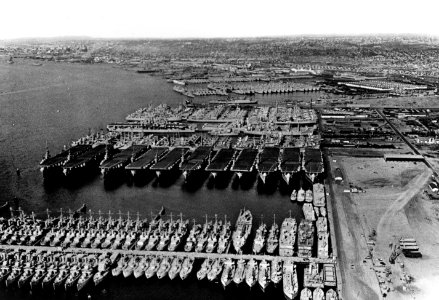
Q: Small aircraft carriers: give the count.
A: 11